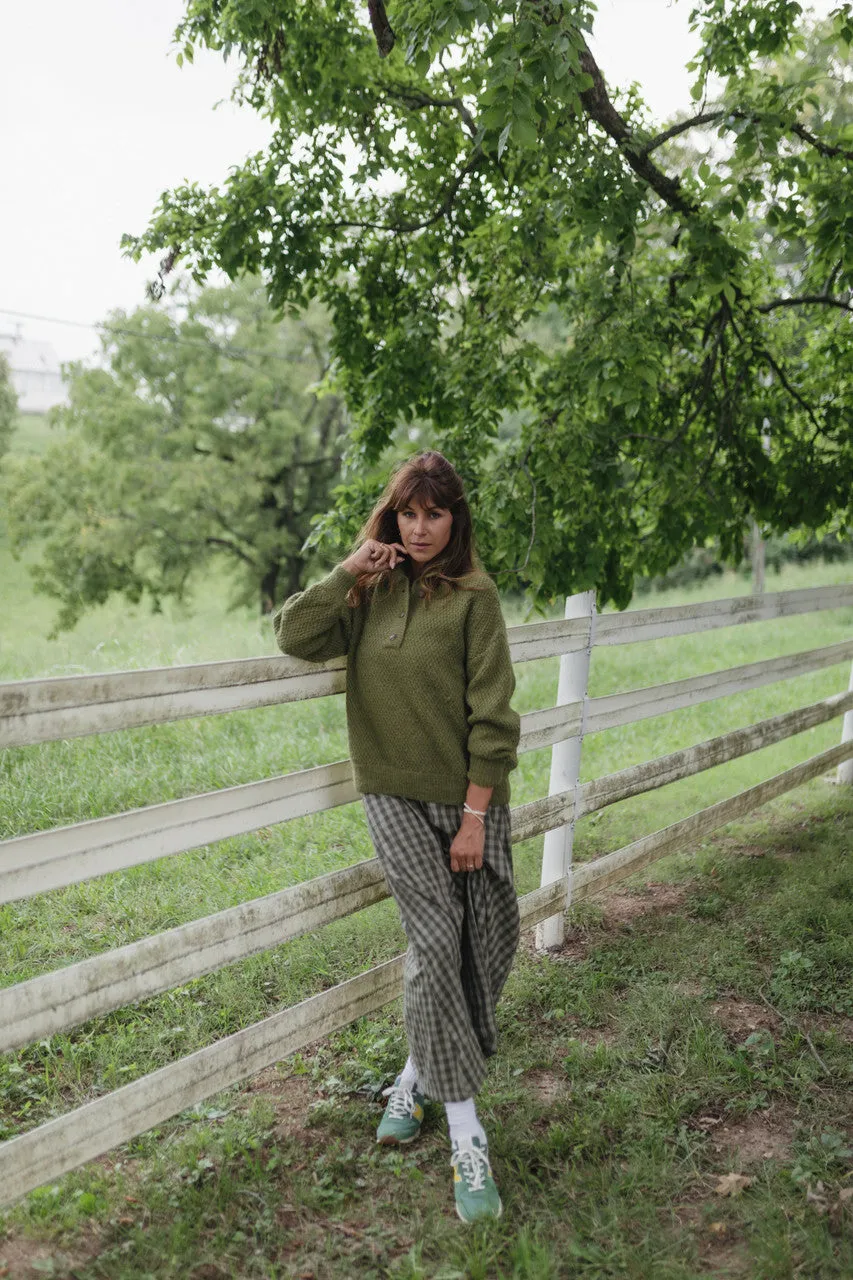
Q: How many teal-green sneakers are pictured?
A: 2